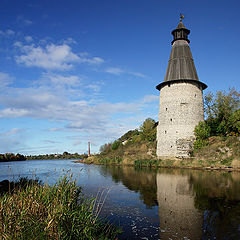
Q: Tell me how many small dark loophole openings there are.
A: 5